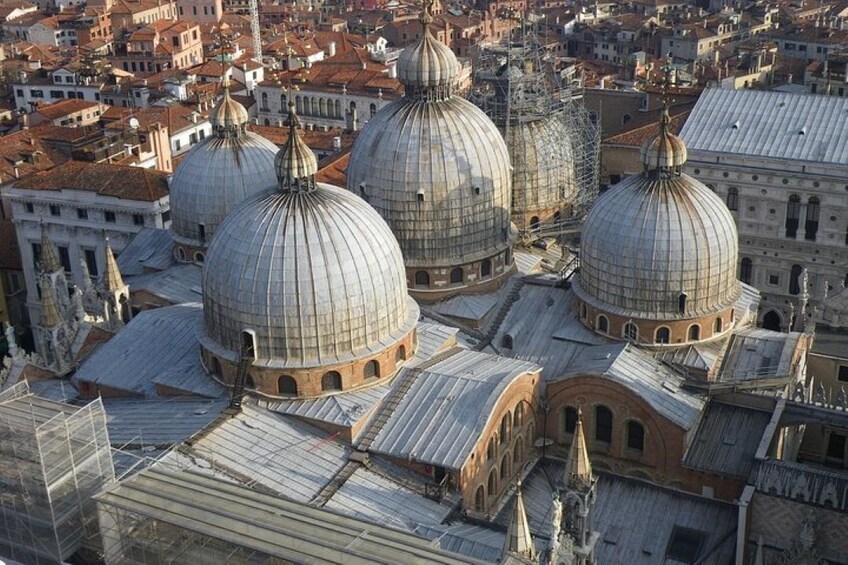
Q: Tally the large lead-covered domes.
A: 5